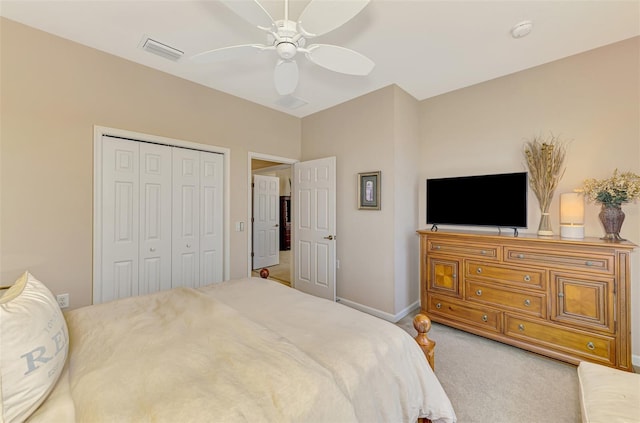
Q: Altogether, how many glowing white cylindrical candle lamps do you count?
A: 1